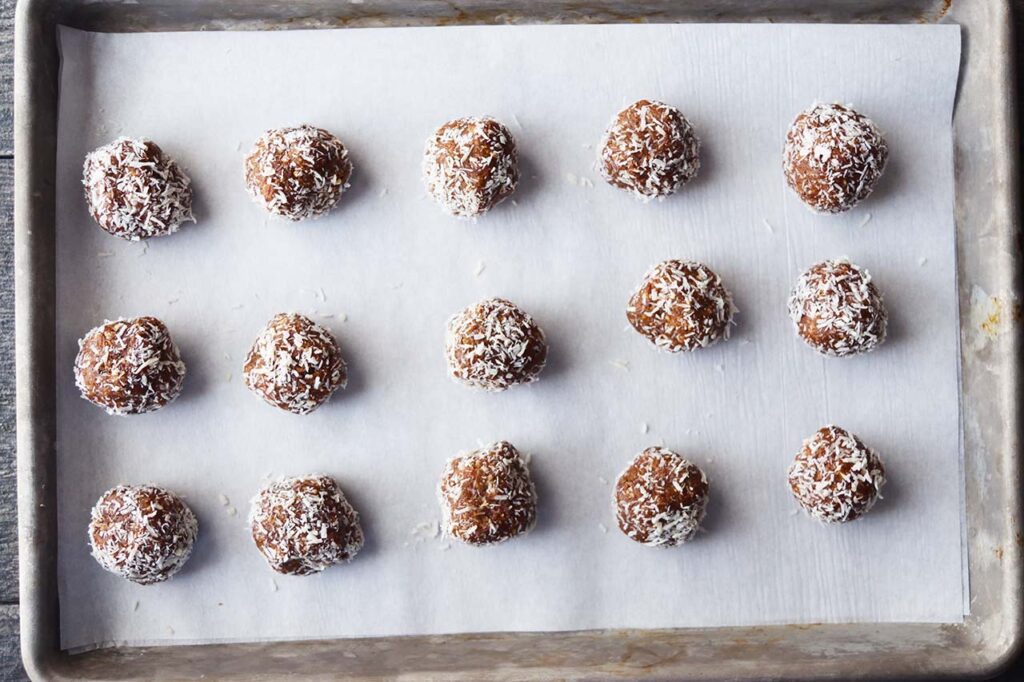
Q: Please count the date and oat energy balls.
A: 15